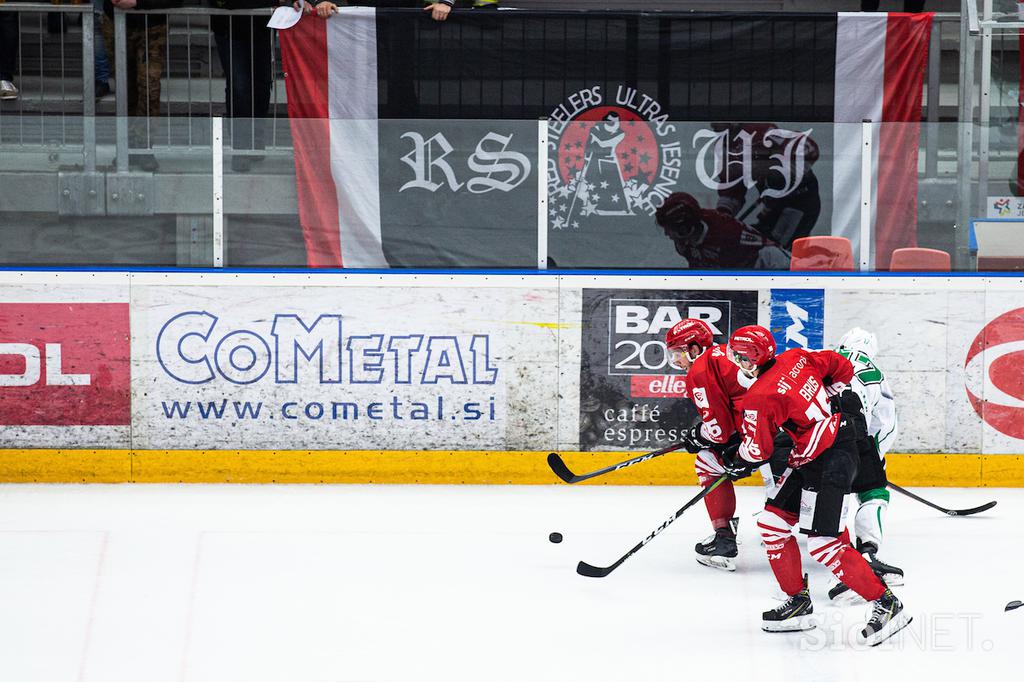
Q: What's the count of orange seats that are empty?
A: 2